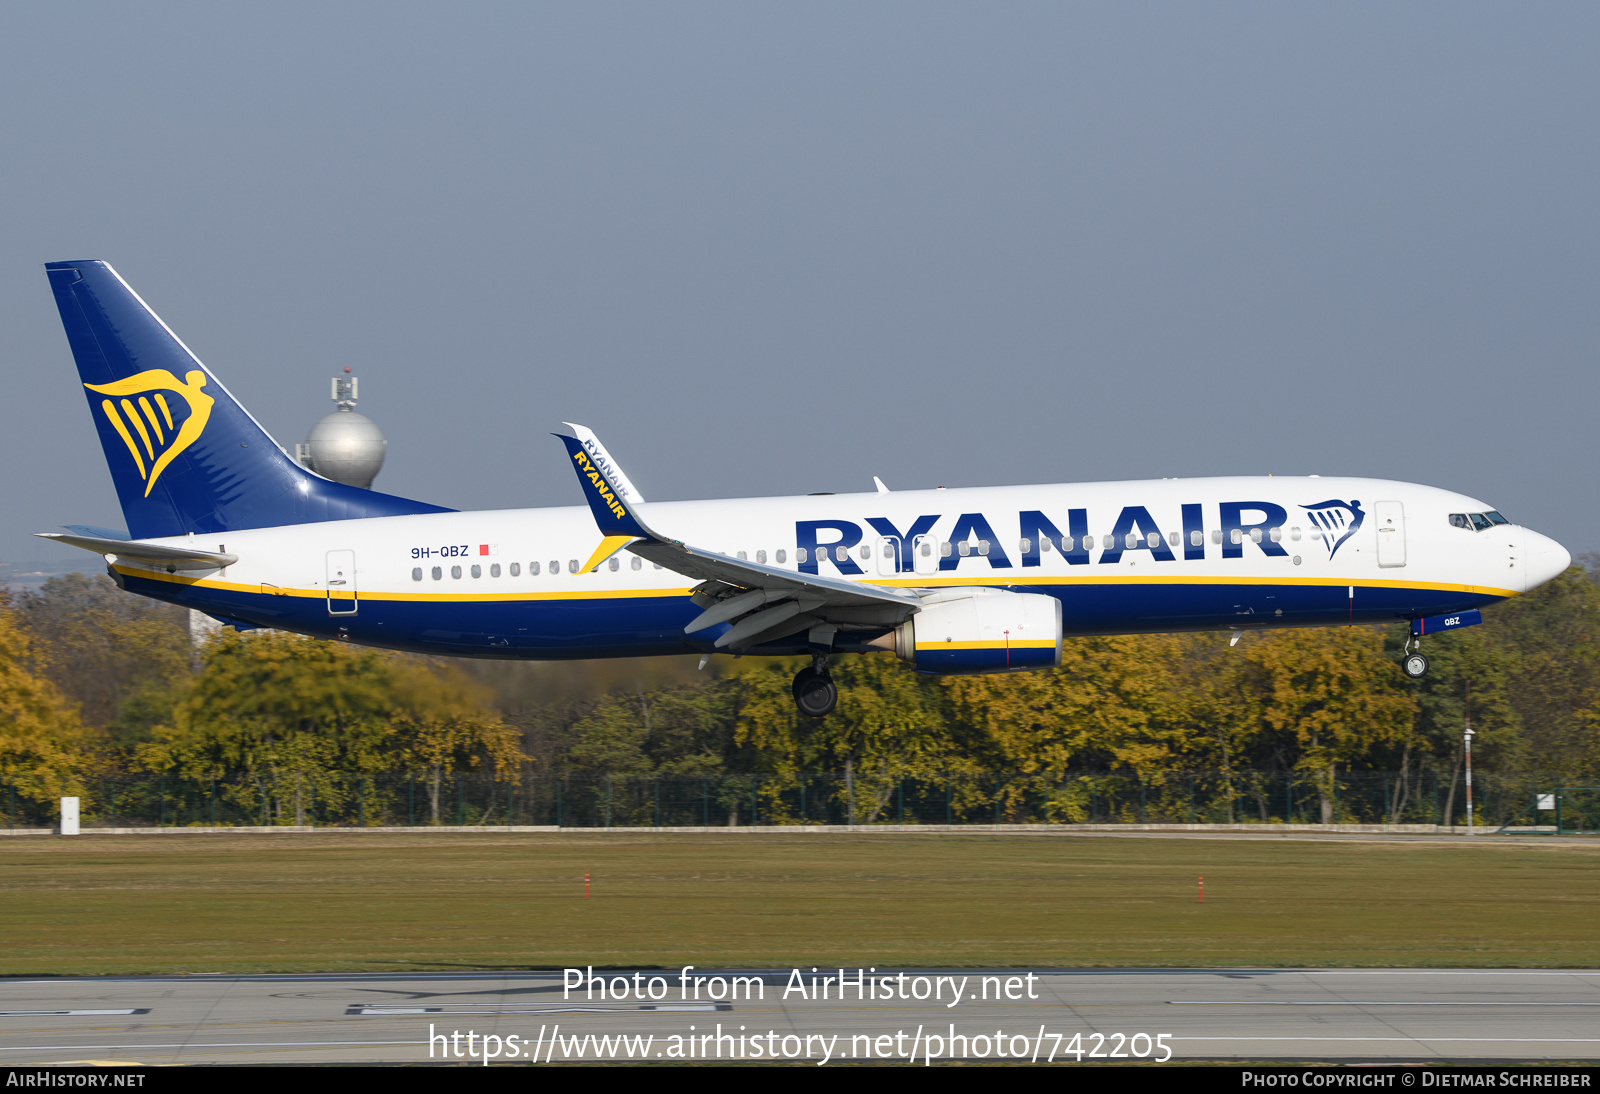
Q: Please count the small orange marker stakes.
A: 2